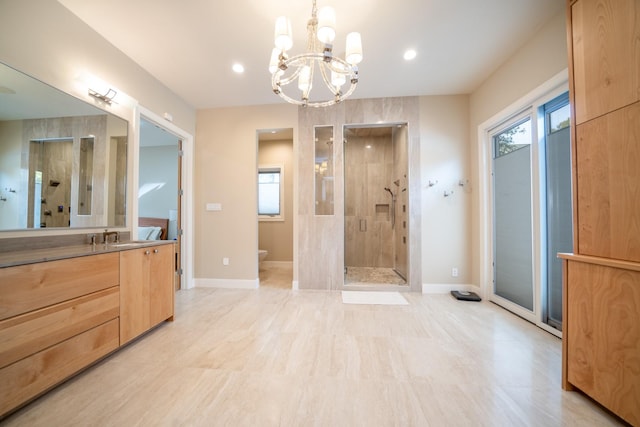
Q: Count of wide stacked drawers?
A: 3